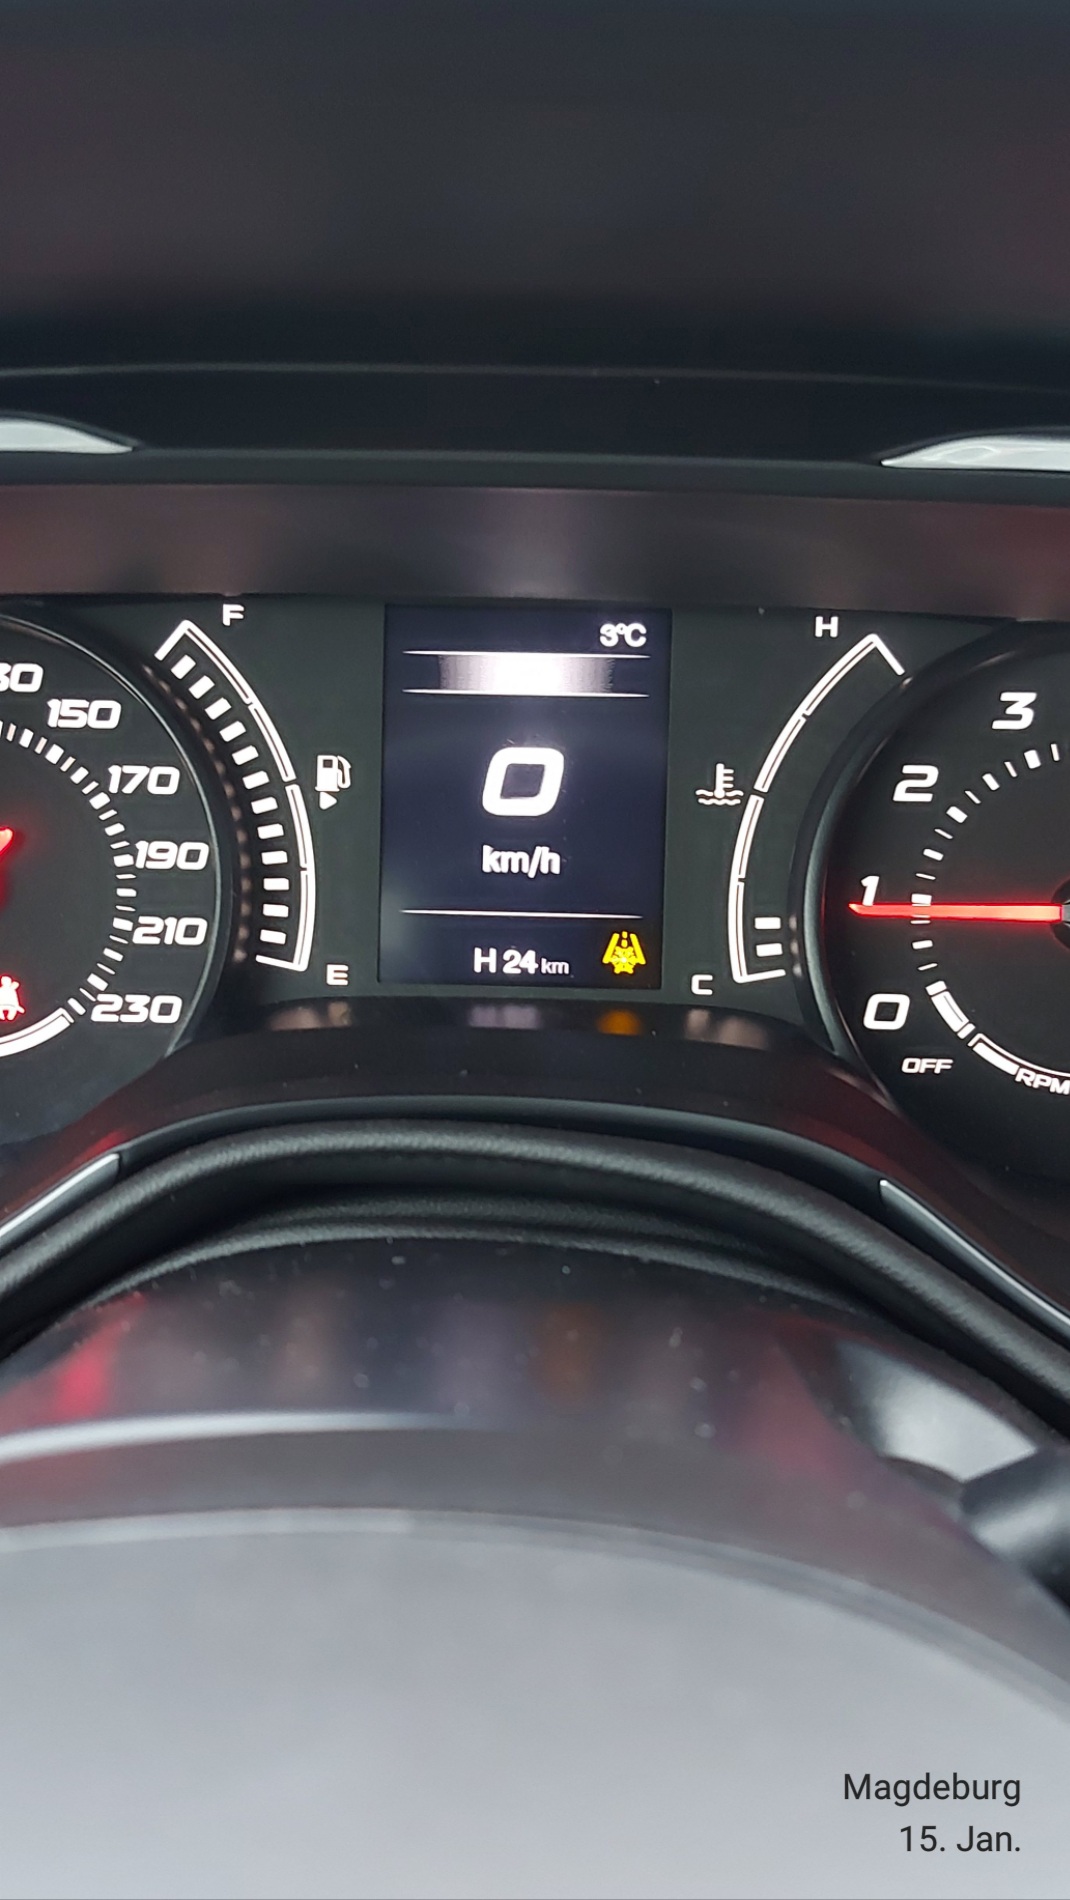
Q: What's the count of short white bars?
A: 14